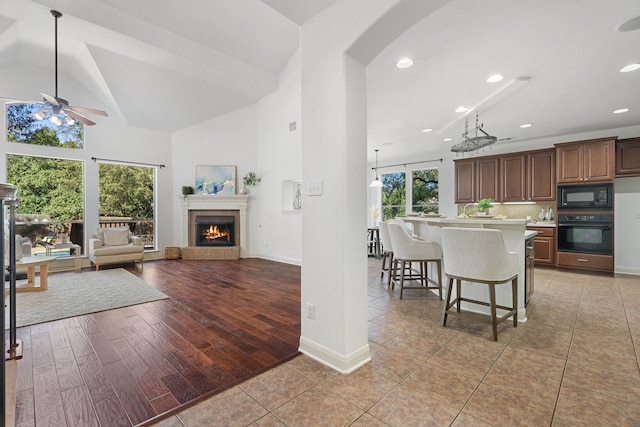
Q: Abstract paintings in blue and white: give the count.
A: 1